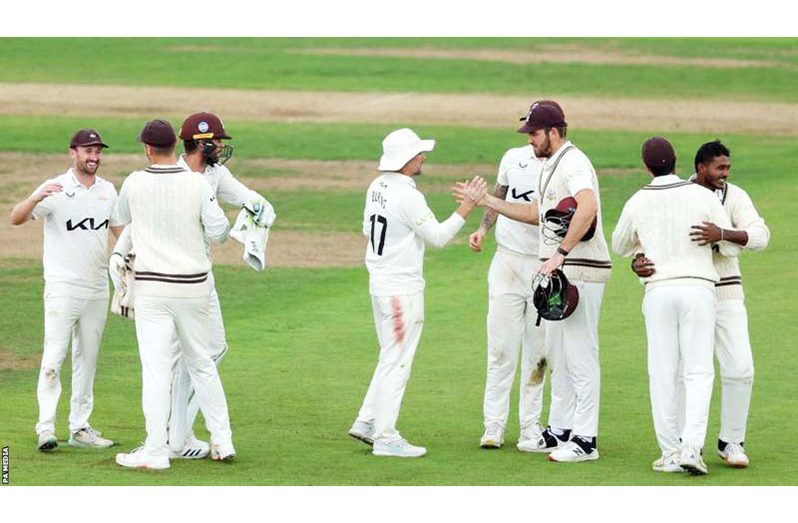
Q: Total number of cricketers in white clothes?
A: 8